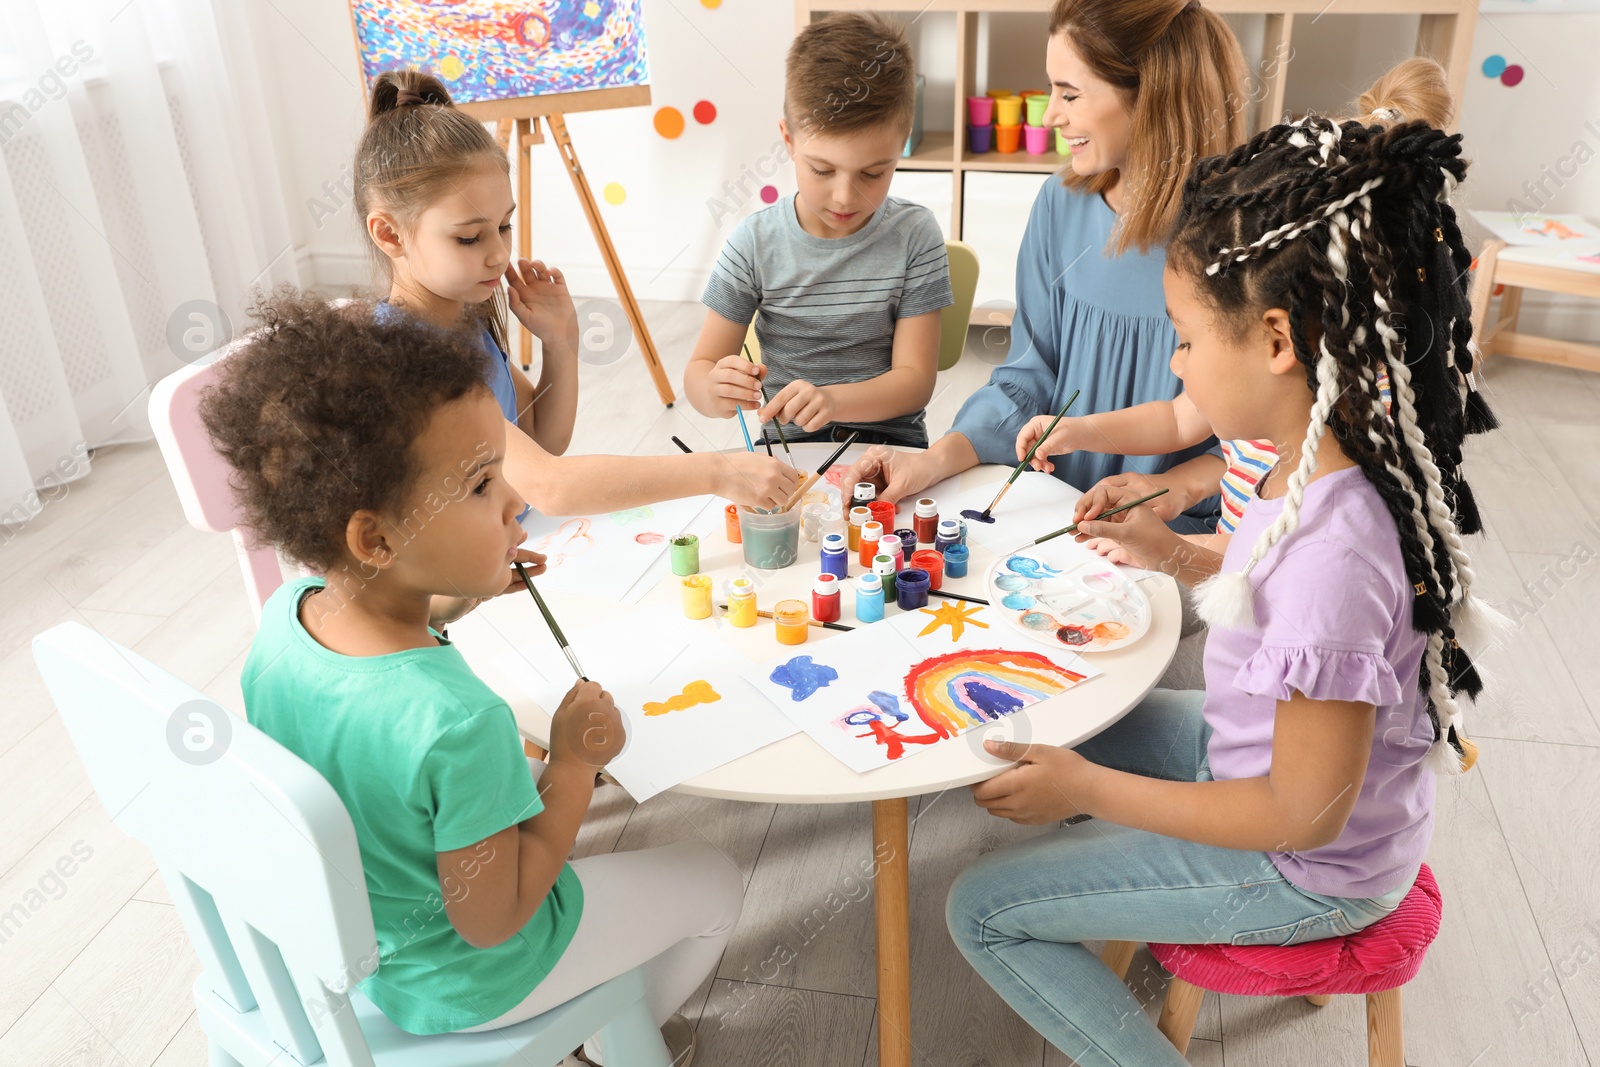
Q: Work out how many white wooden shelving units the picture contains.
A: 1